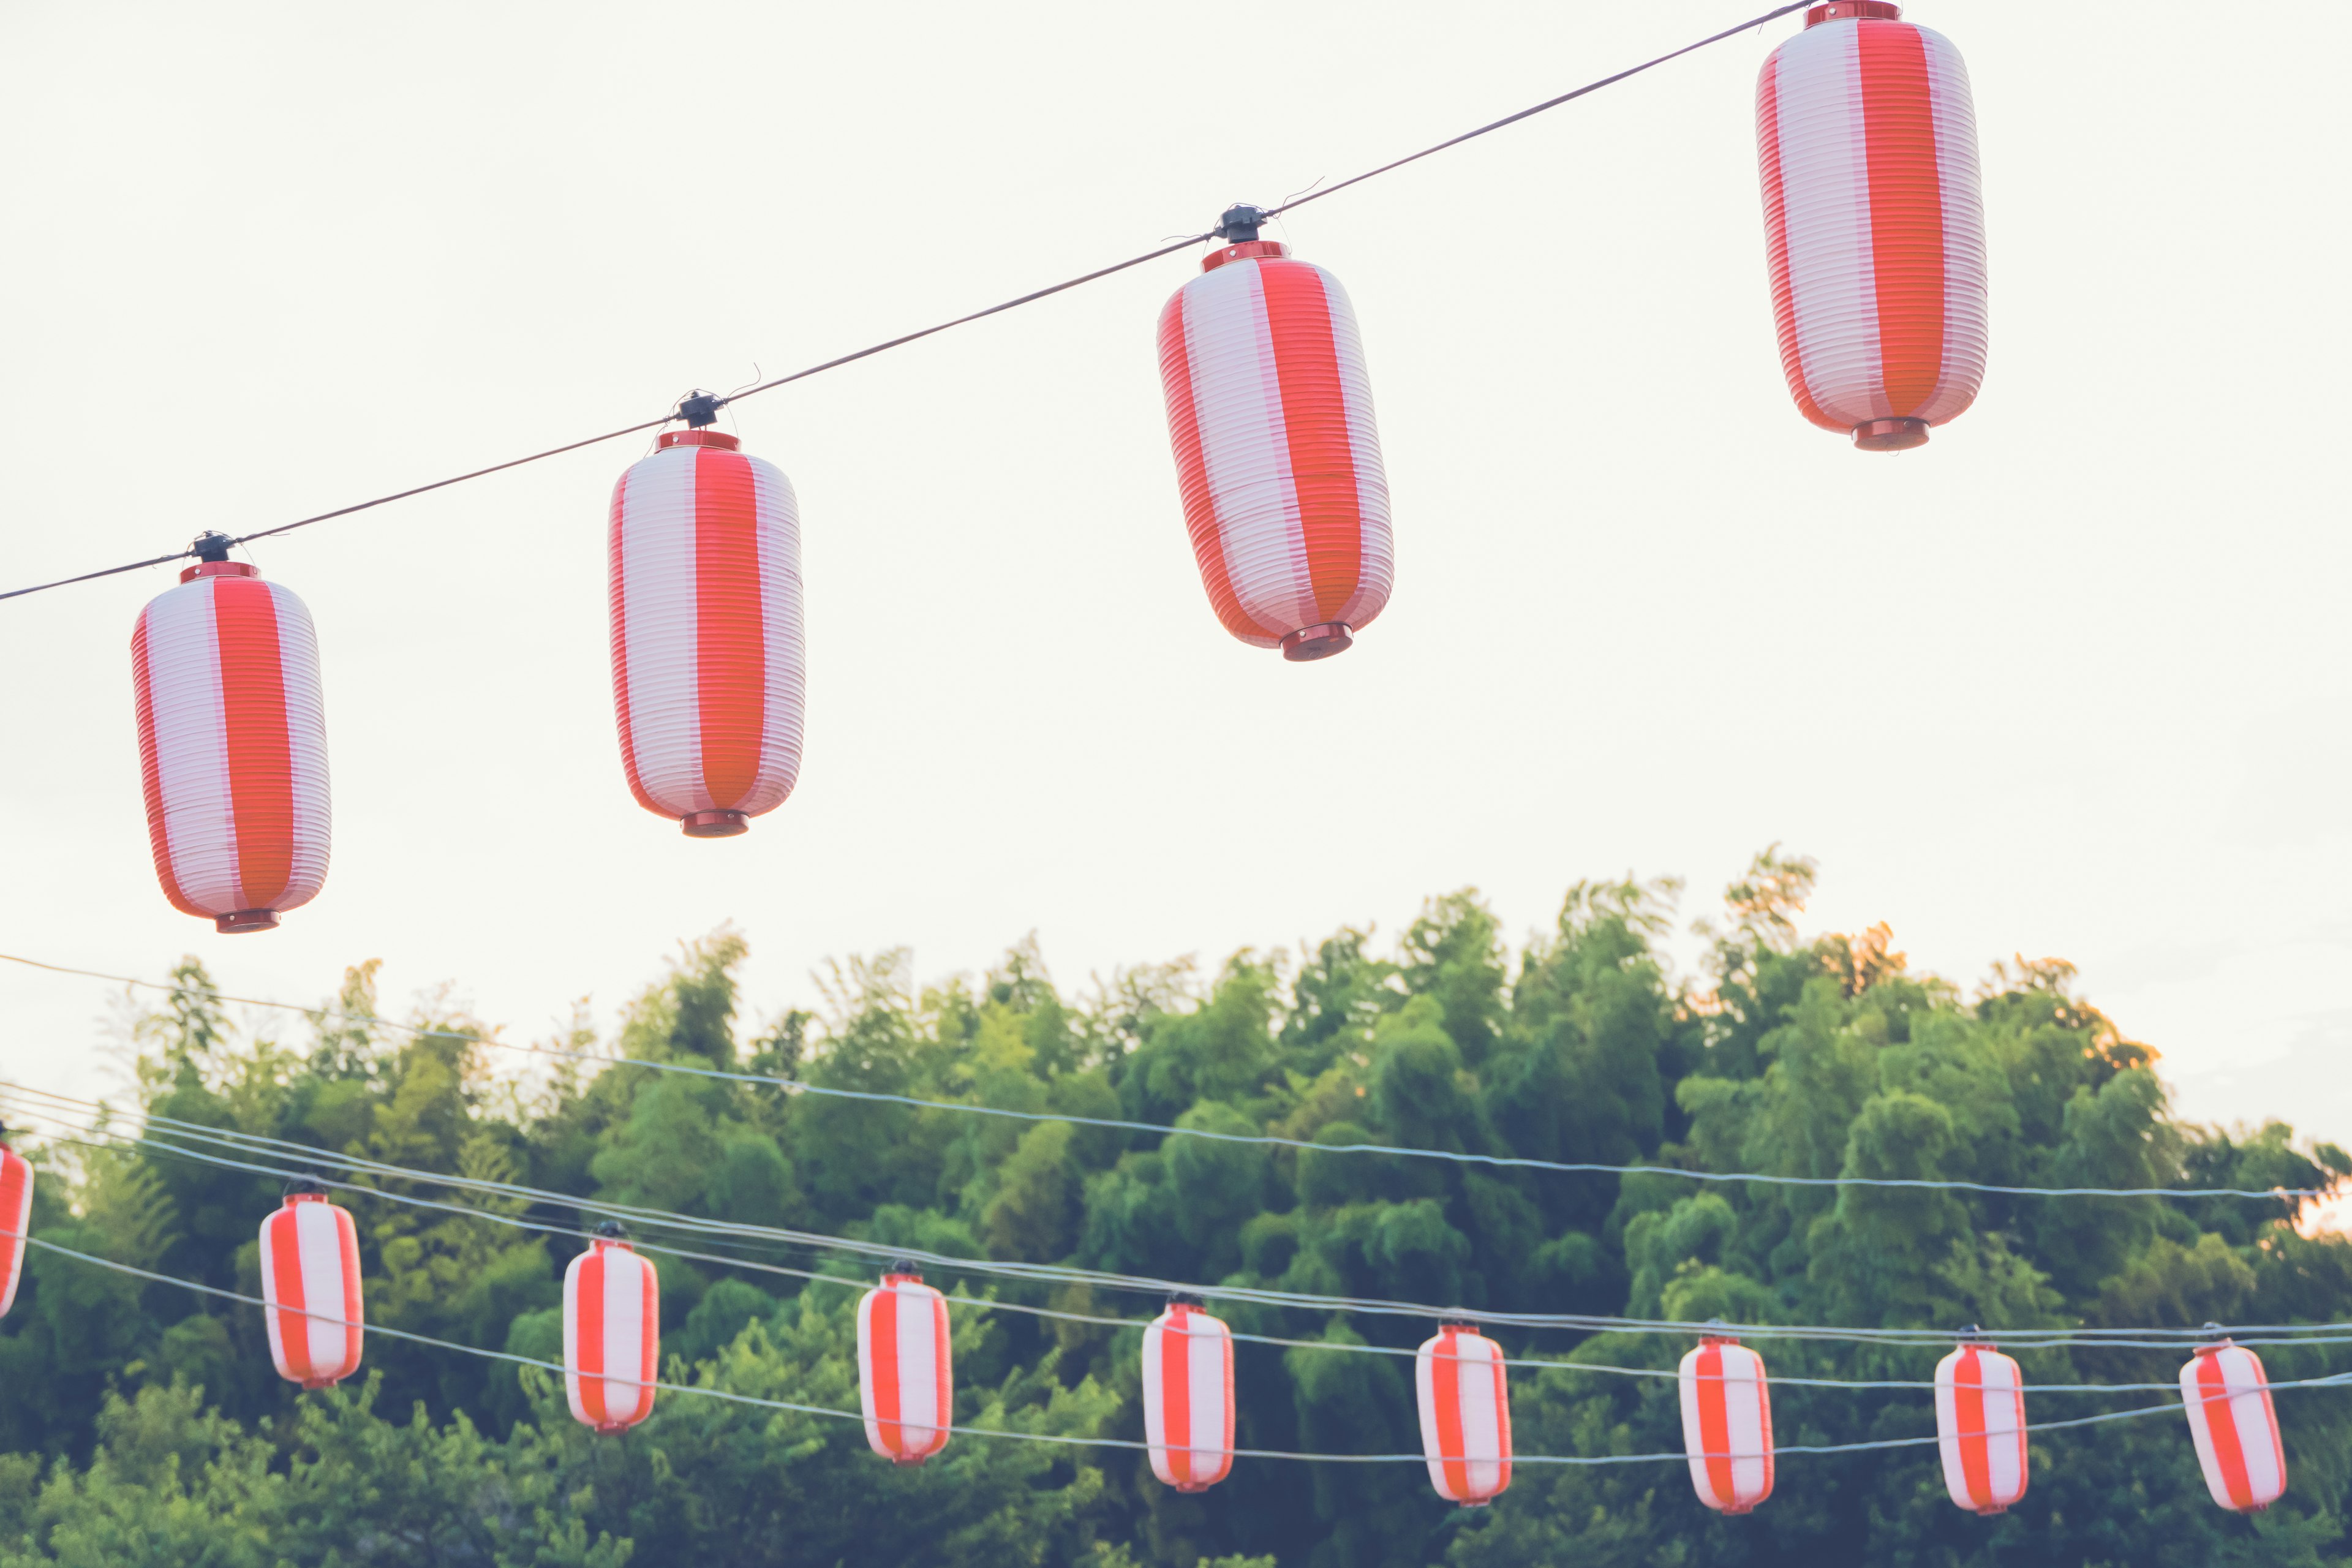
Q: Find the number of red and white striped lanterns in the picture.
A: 13